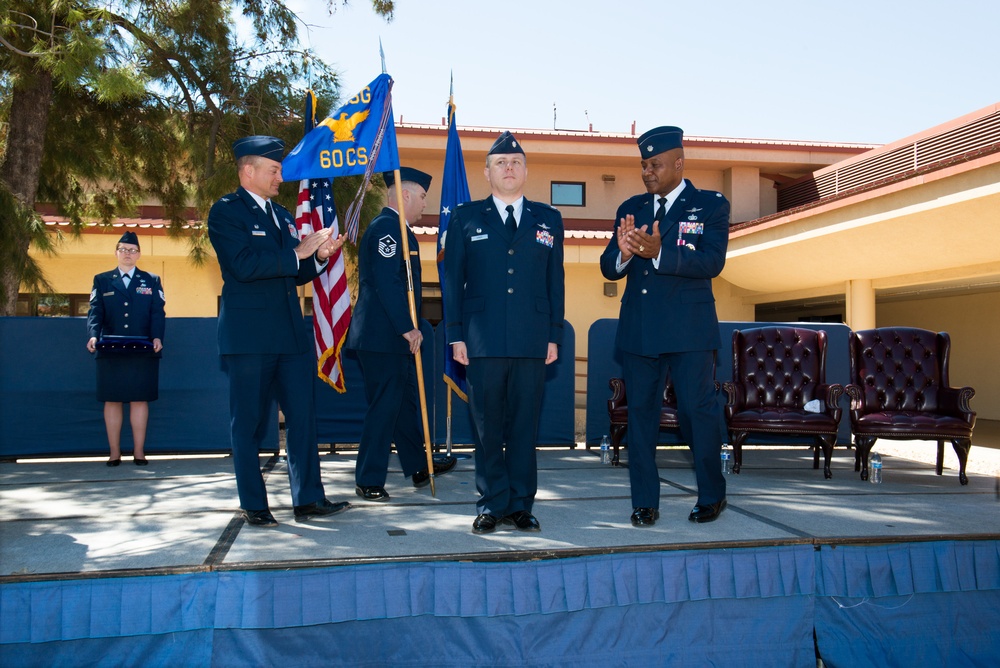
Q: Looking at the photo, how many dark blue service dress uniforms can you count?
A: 5